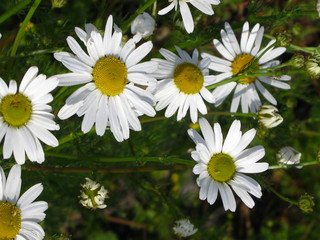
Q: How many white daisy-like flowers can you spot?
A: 7